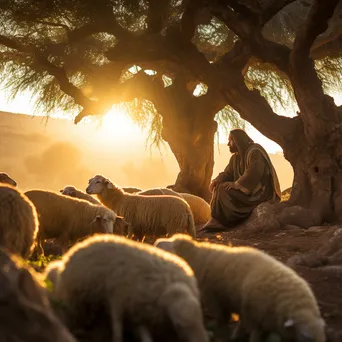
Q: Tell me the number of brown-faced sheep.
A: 1